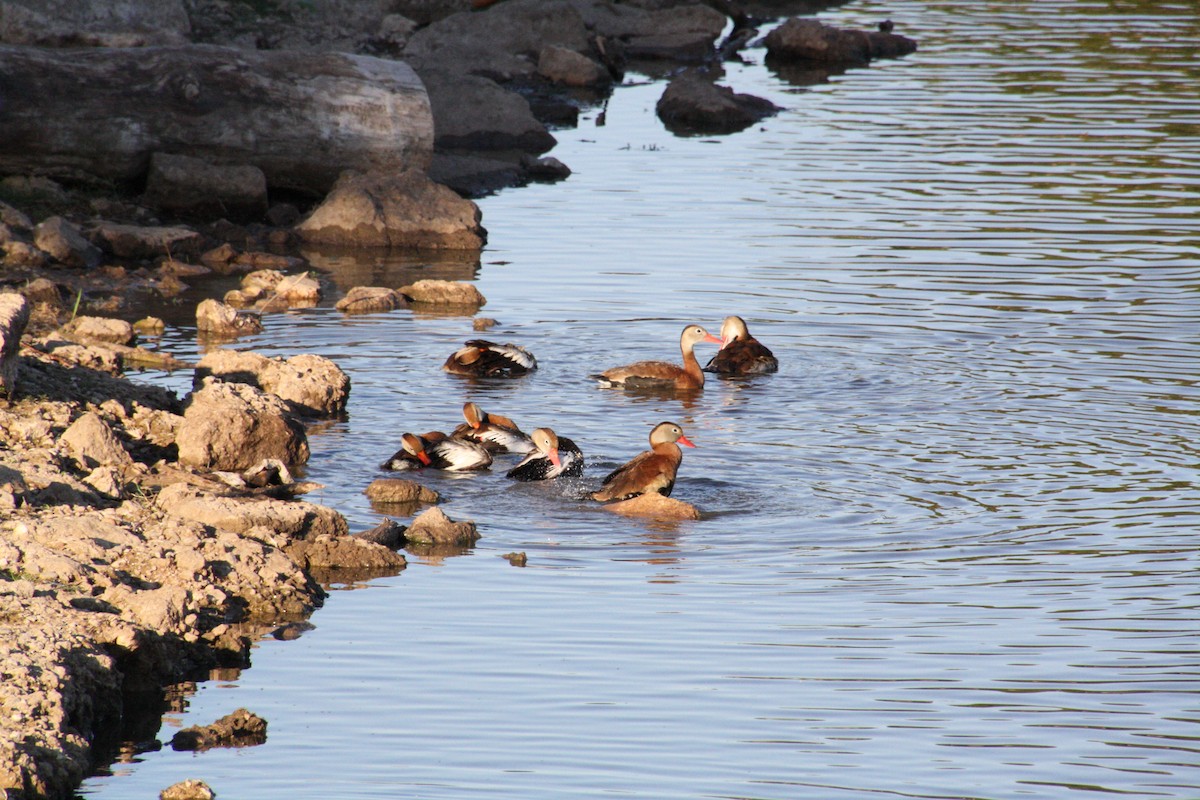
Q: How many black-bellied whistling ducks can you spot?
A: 7